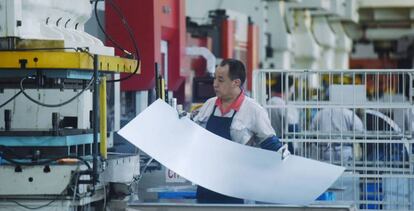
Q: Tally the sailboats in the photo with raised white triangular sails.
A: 0